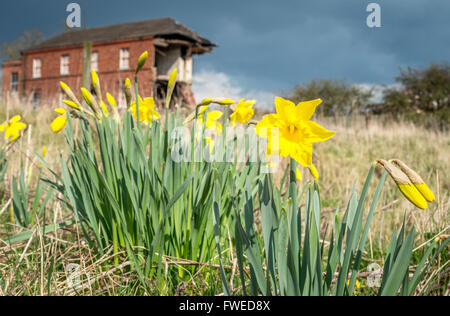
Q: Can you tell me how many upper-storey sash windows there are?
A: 4